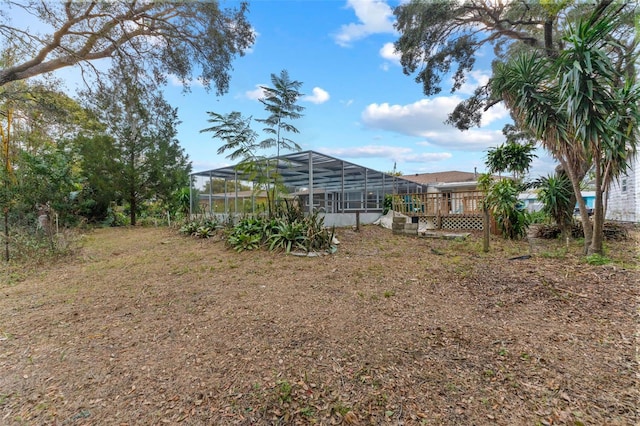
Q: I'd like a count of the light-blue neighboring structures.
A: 1